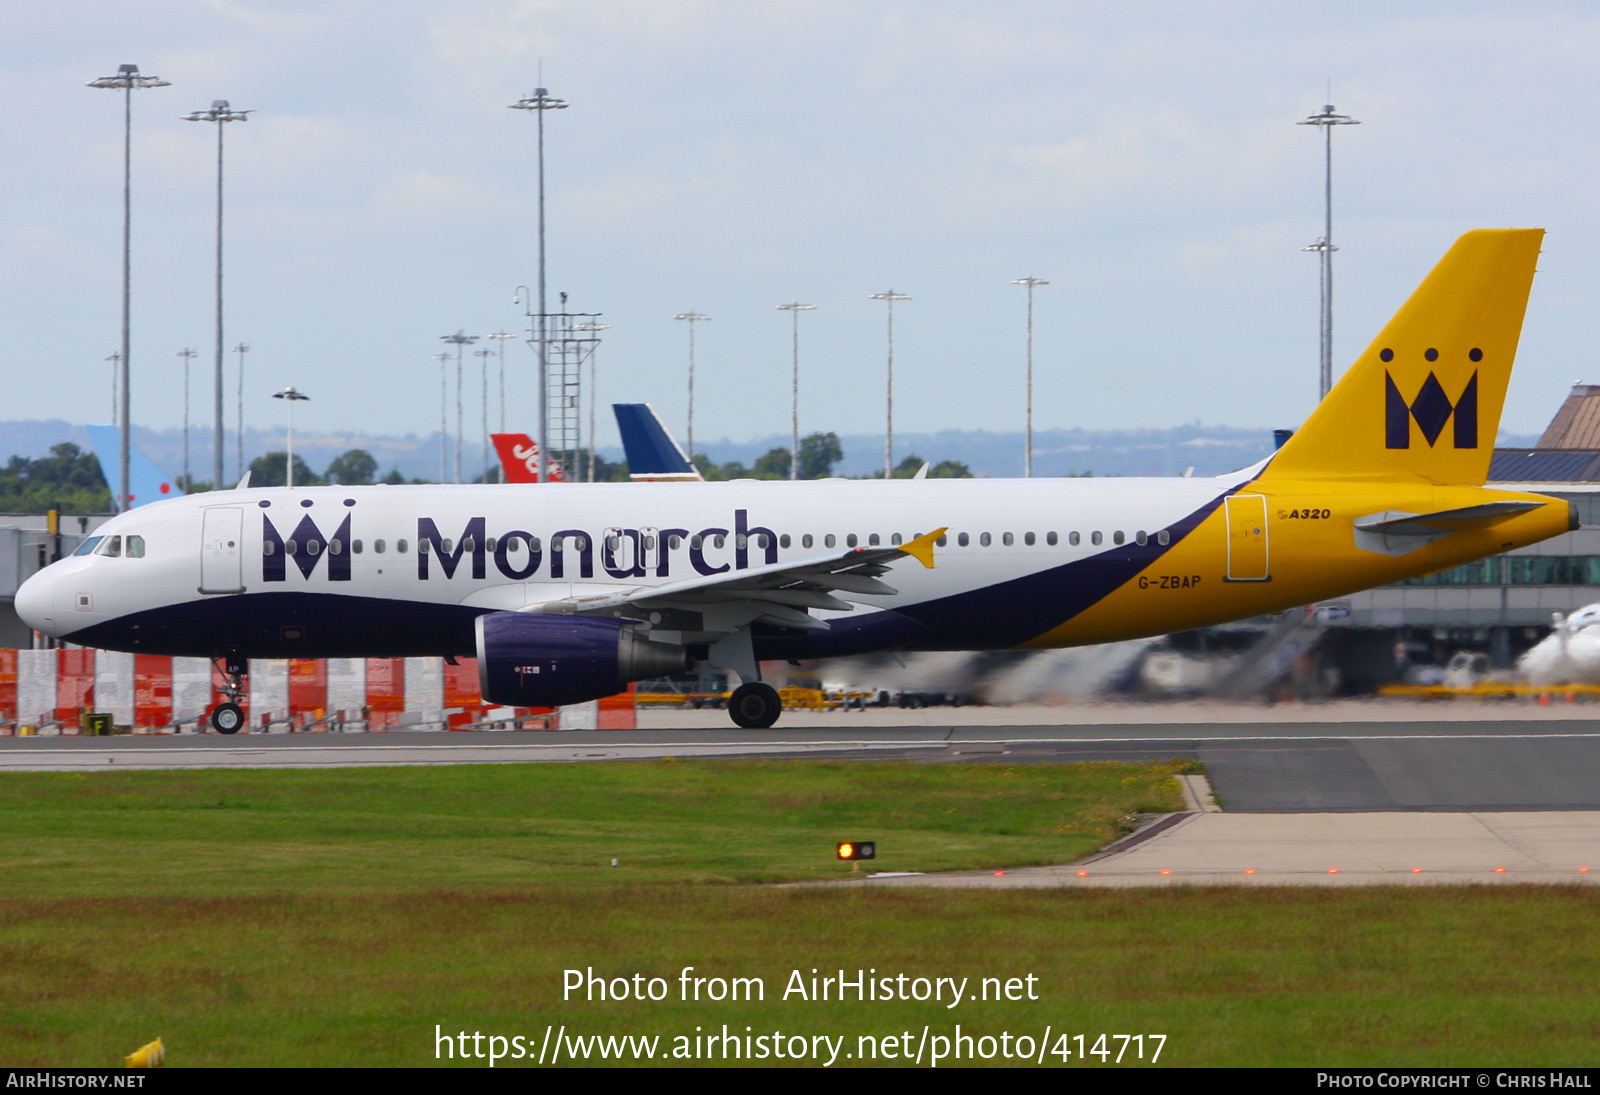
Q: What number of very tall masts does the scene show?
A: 4